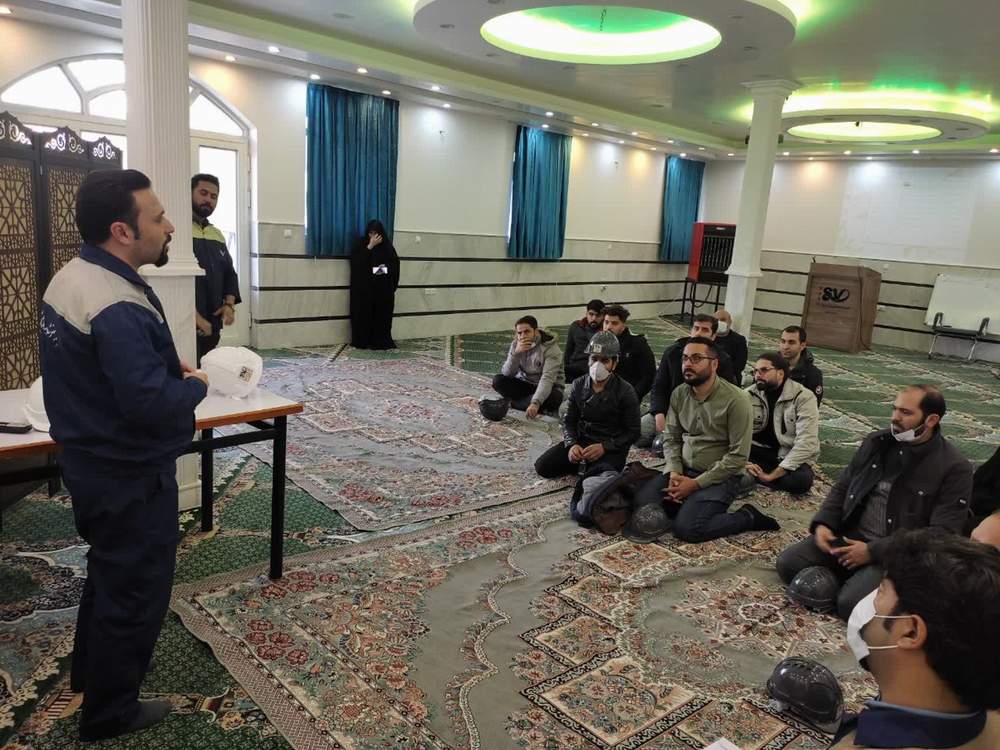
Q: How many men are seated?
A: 11